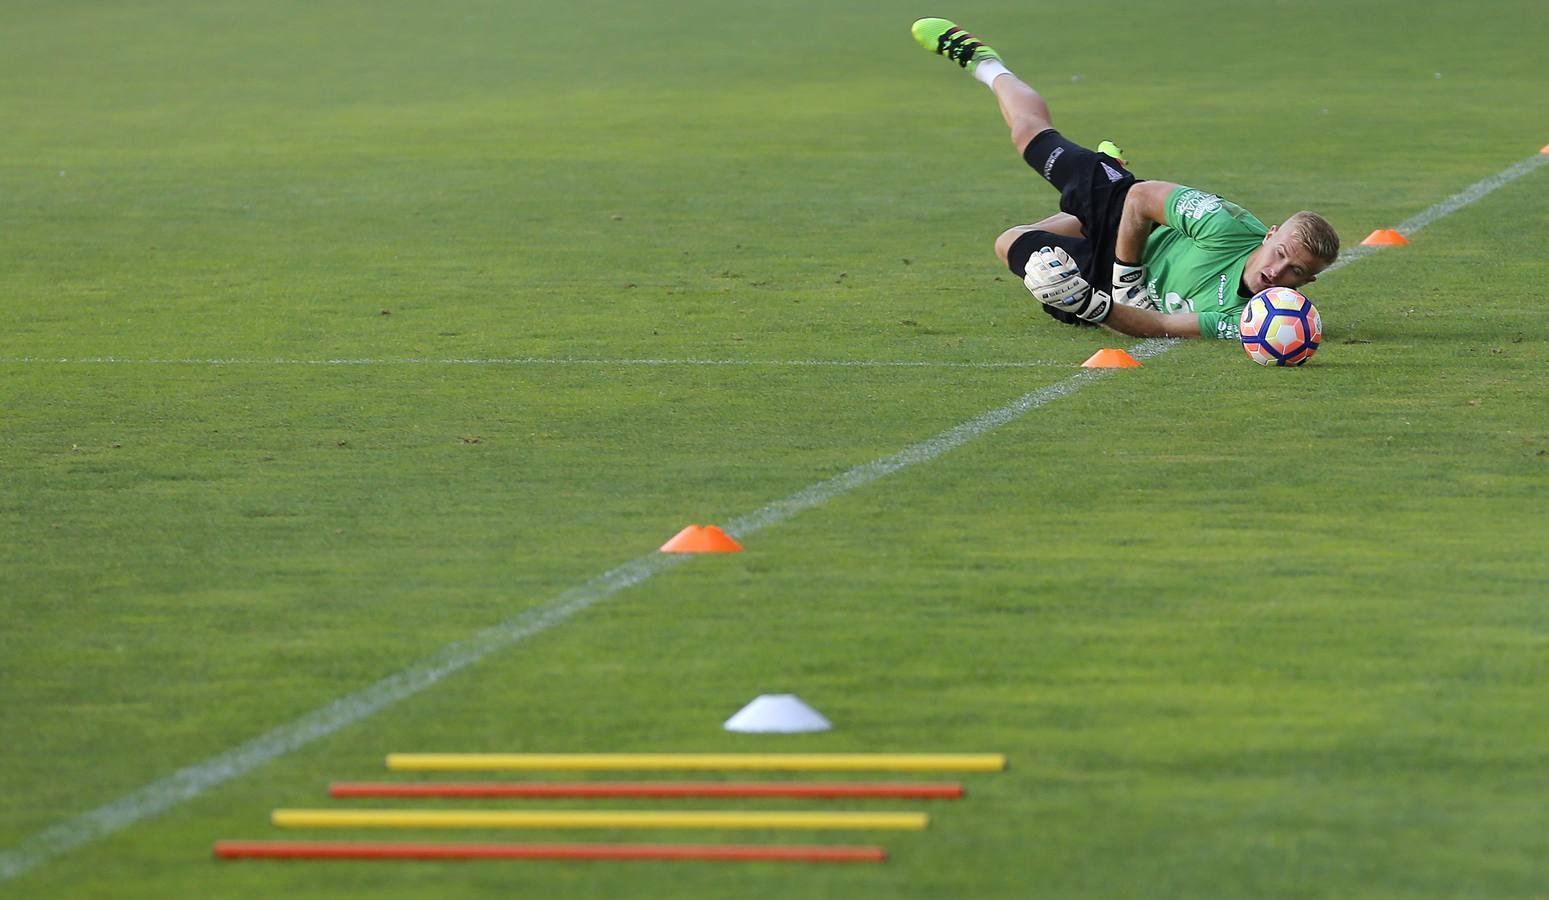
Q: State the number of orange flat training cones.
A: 4